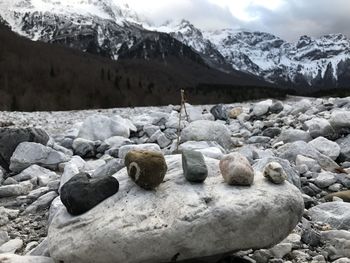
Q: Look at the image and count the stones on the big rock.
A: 5